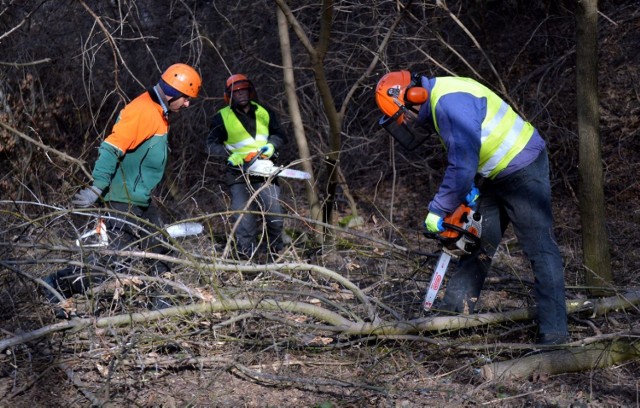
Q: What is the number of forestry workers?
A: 3